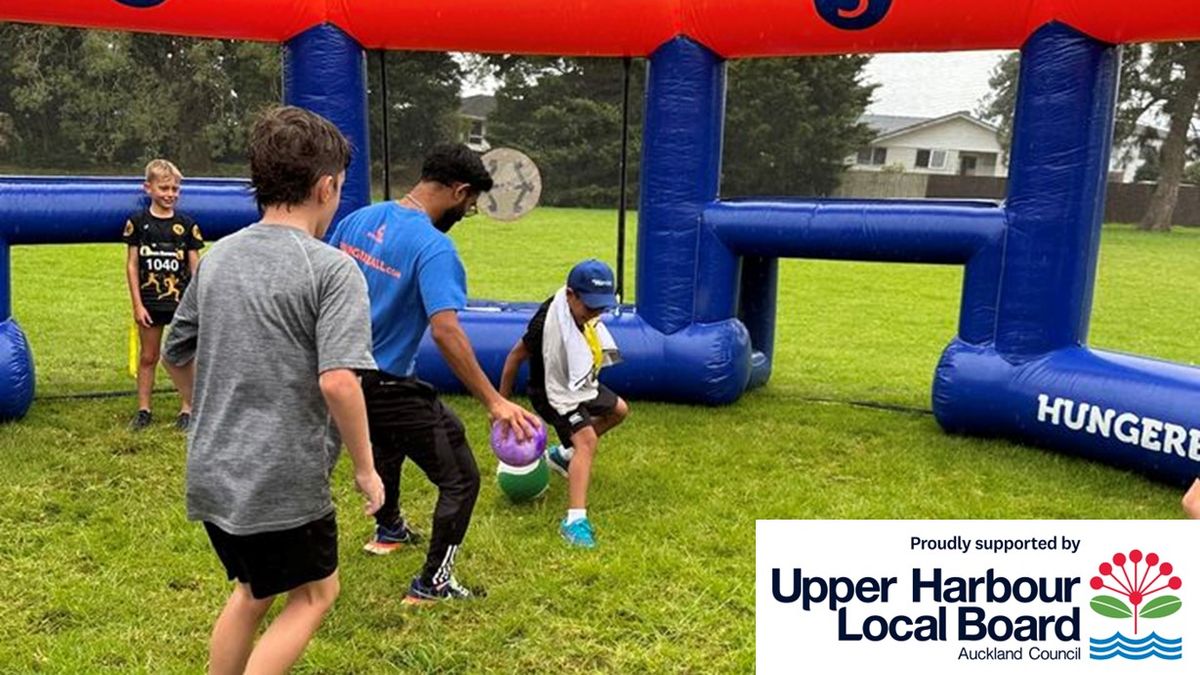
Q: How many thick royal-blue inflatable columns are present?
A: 3